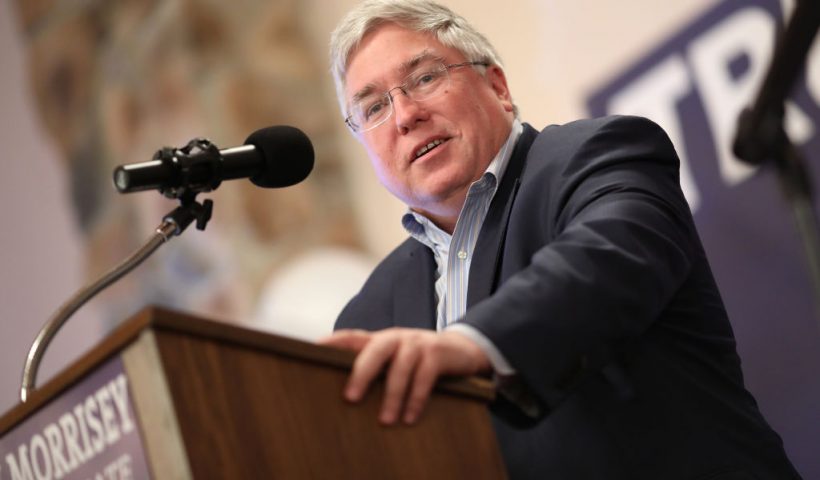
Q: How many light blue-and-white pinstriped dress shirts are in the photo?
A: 1